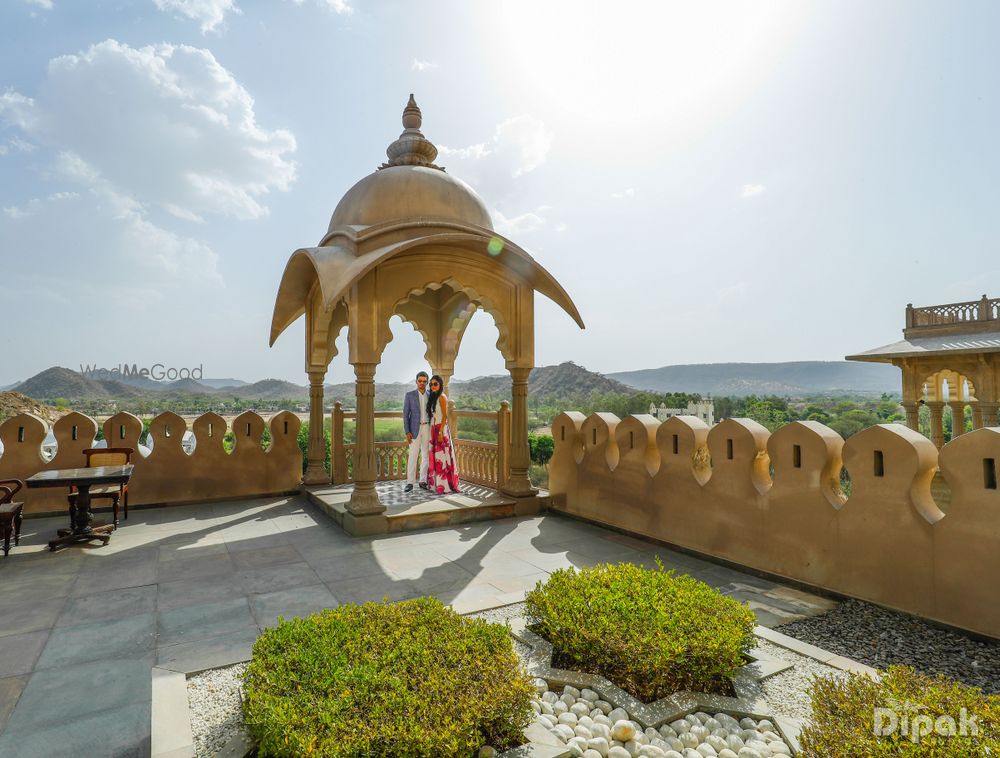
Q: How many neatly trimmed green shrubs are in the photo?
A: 3